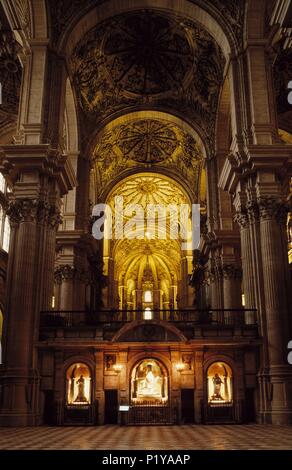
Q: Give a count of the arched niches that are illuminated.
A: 3